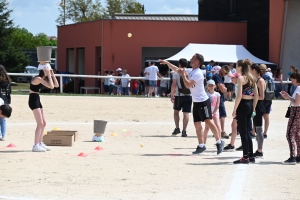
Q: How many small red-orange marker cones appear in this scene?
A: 3